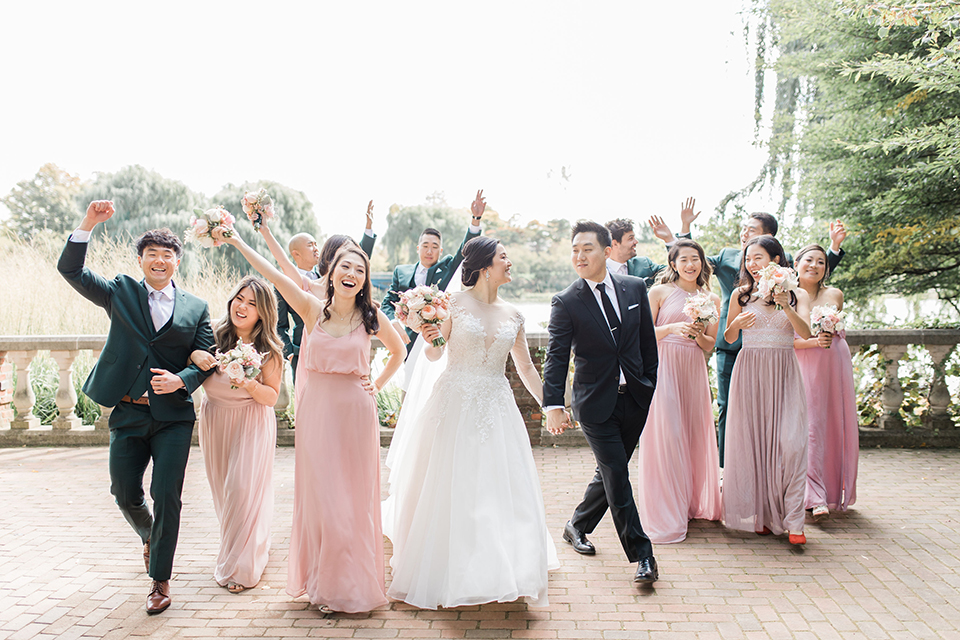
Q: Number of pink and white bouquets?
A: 7